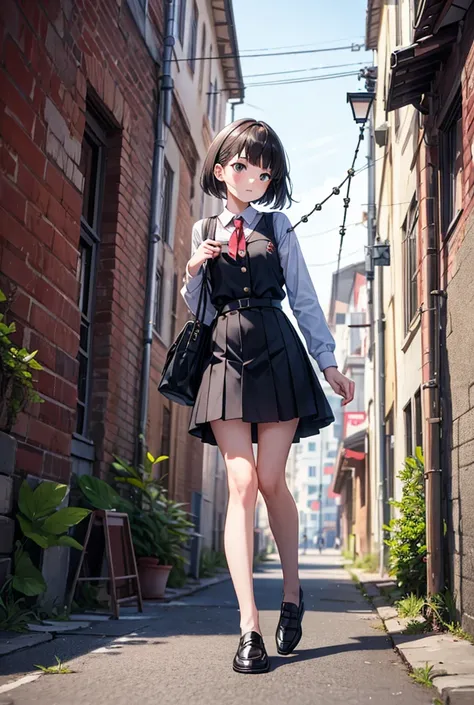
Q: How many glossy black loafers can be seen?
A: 2